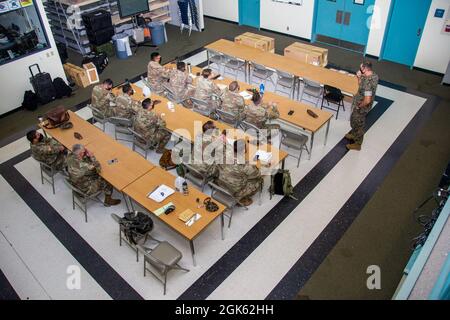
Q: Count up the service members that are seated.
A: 12